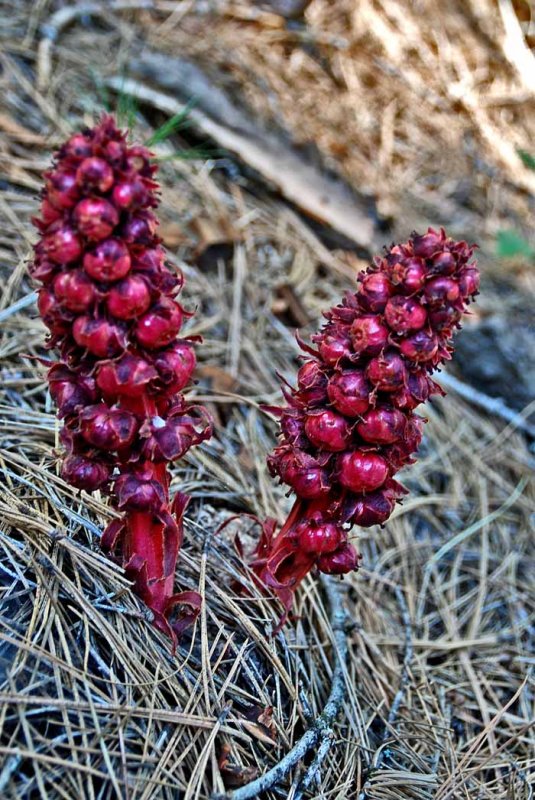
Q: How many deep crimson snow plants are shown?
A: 2